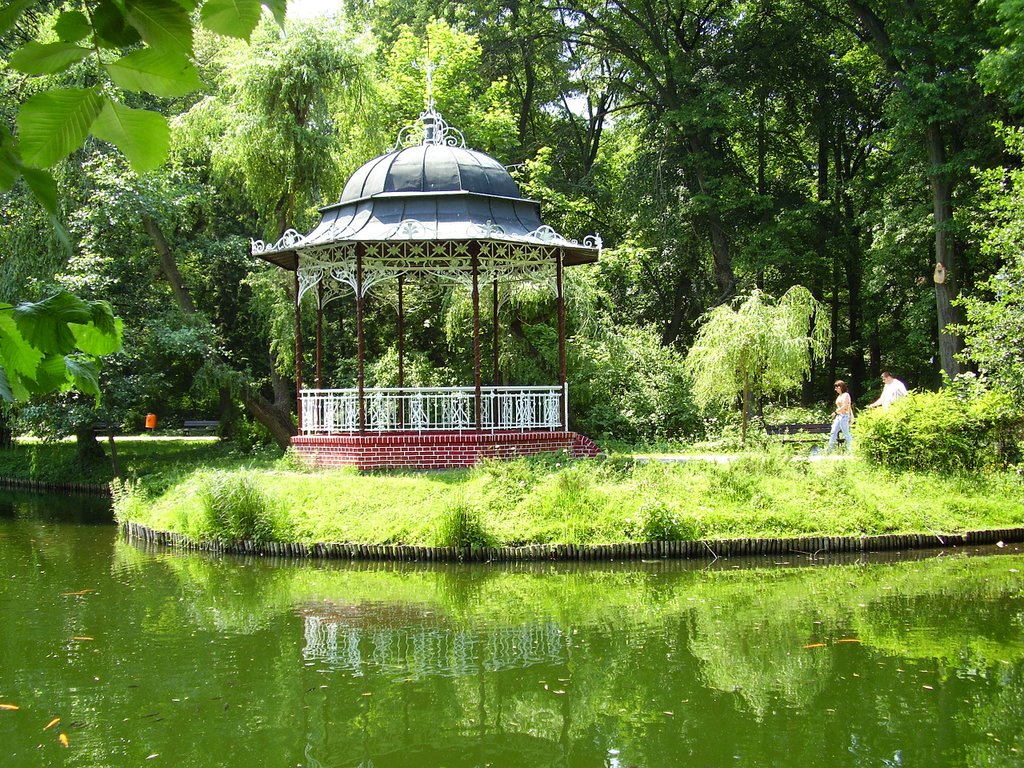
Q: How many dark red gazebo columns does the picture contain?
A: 7